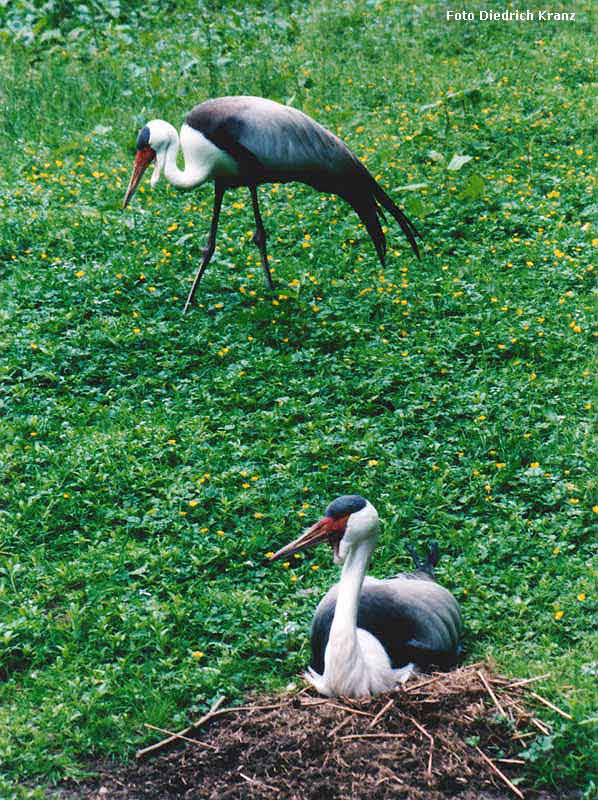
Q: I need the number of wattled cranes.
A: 2